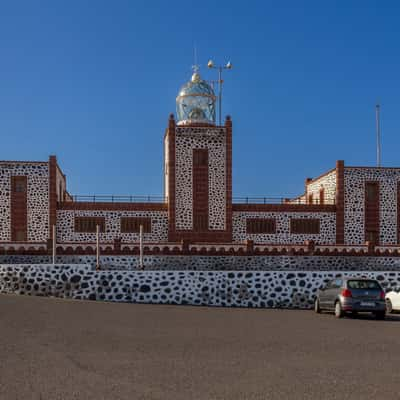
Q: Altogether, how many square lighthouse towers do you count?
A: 1